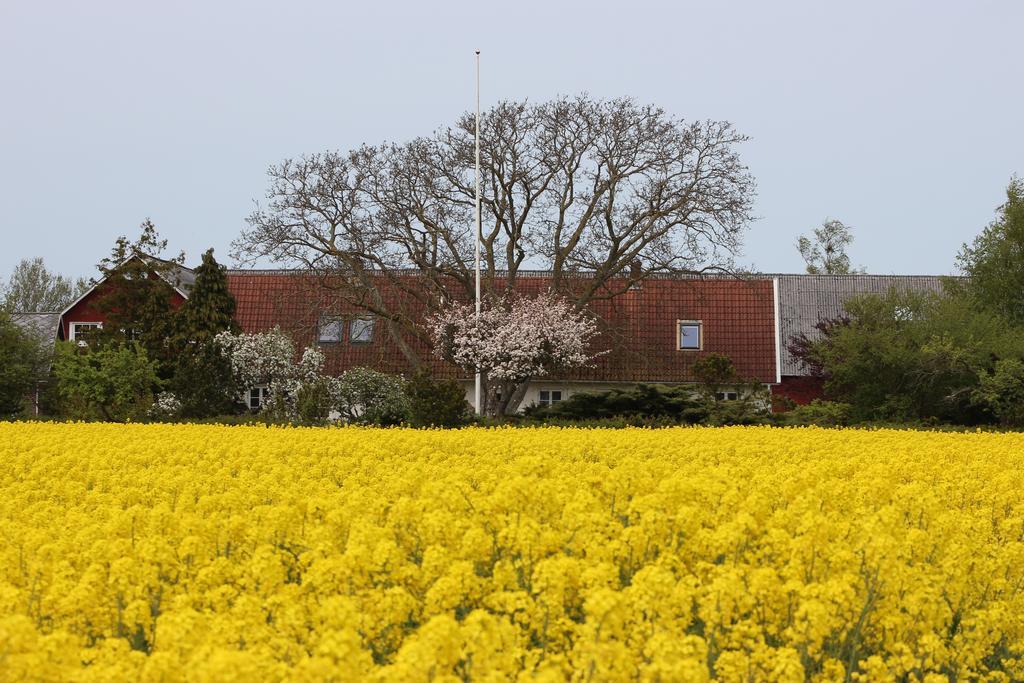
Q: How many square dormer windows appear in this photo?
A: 3